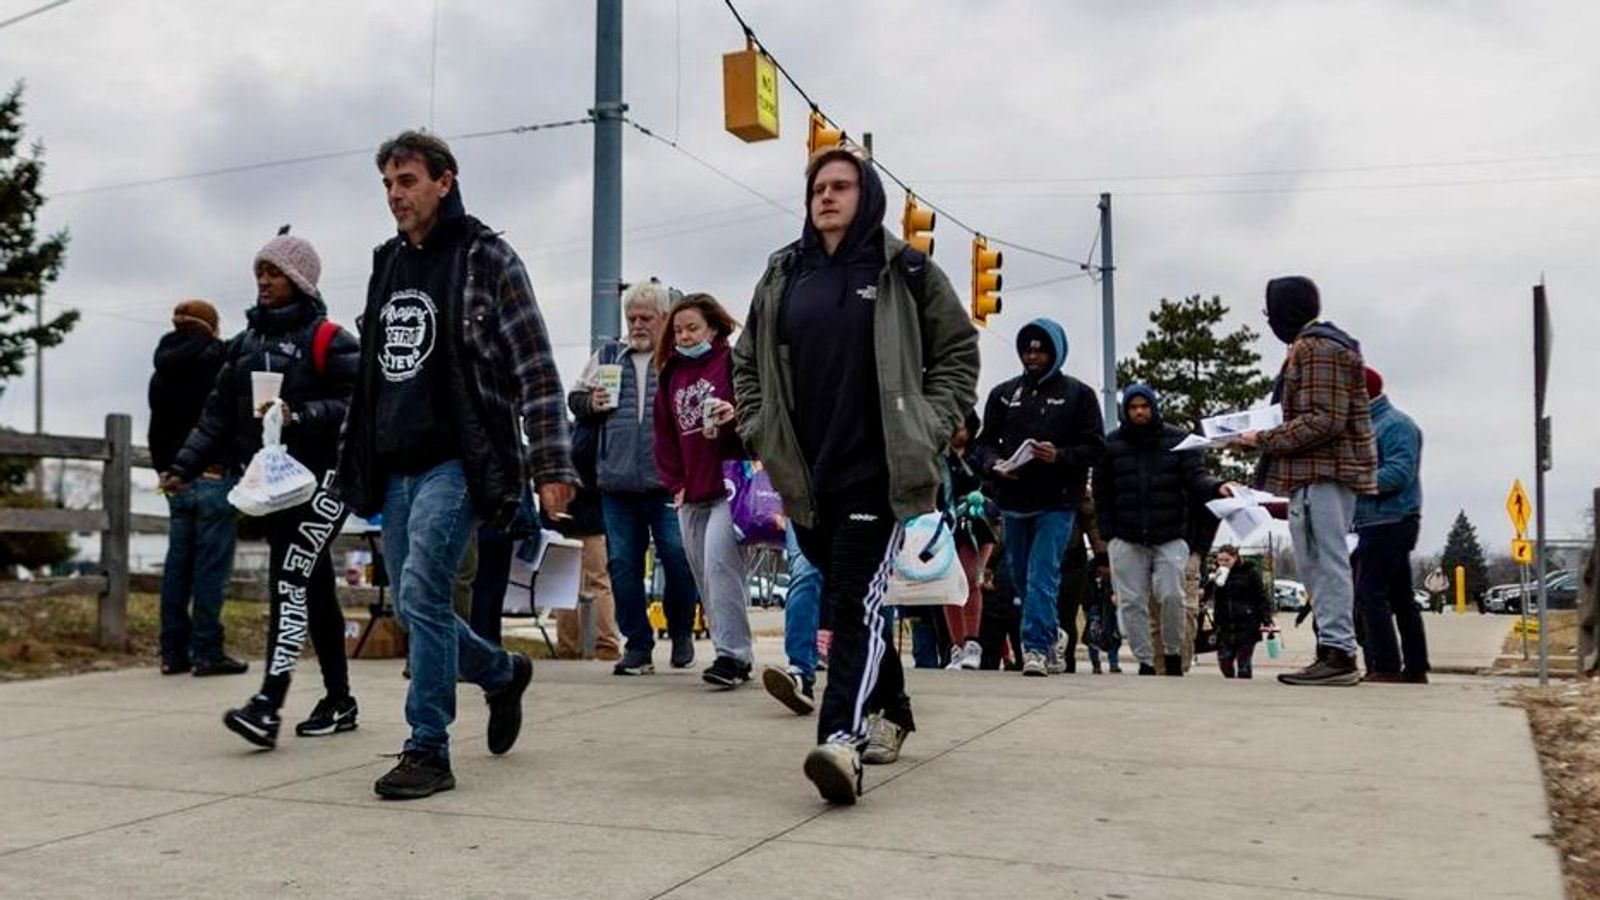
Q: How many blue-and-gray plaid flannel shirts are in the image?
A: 1